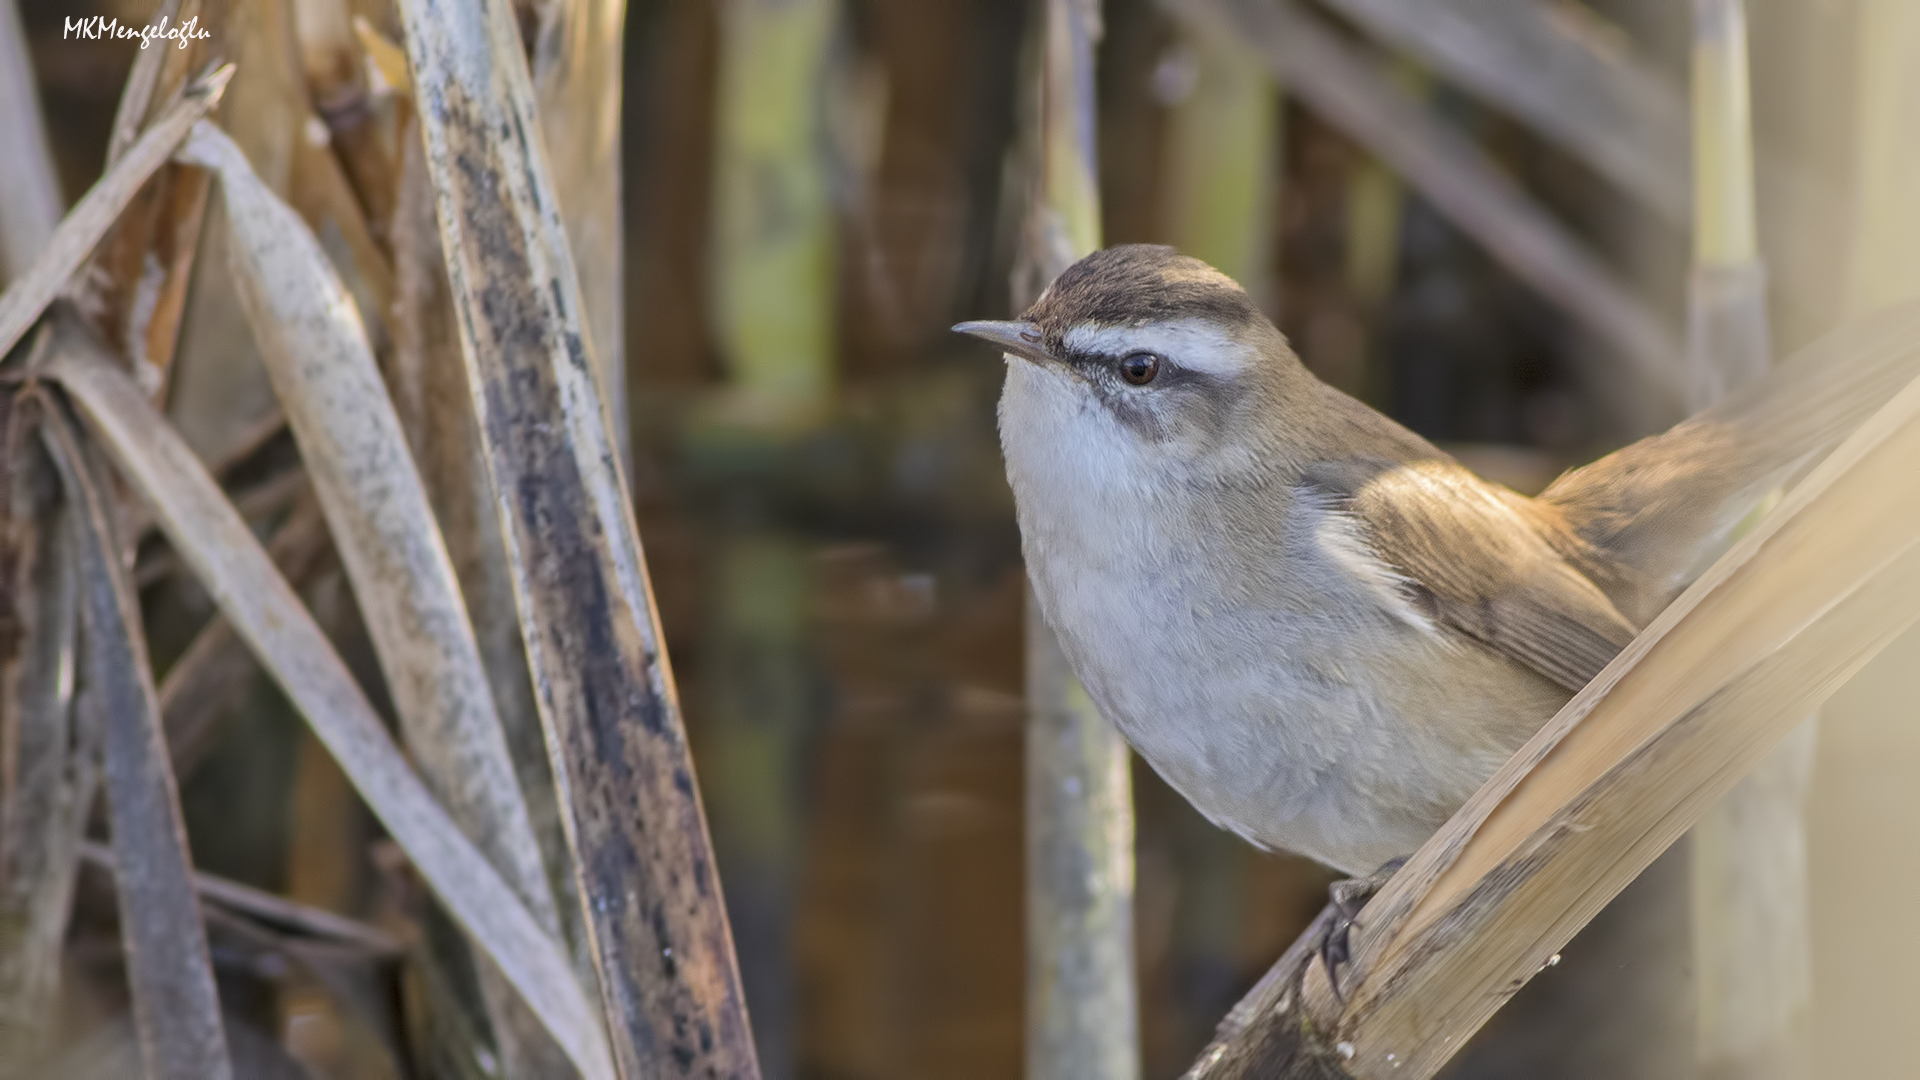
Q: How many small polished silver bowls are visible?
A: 0